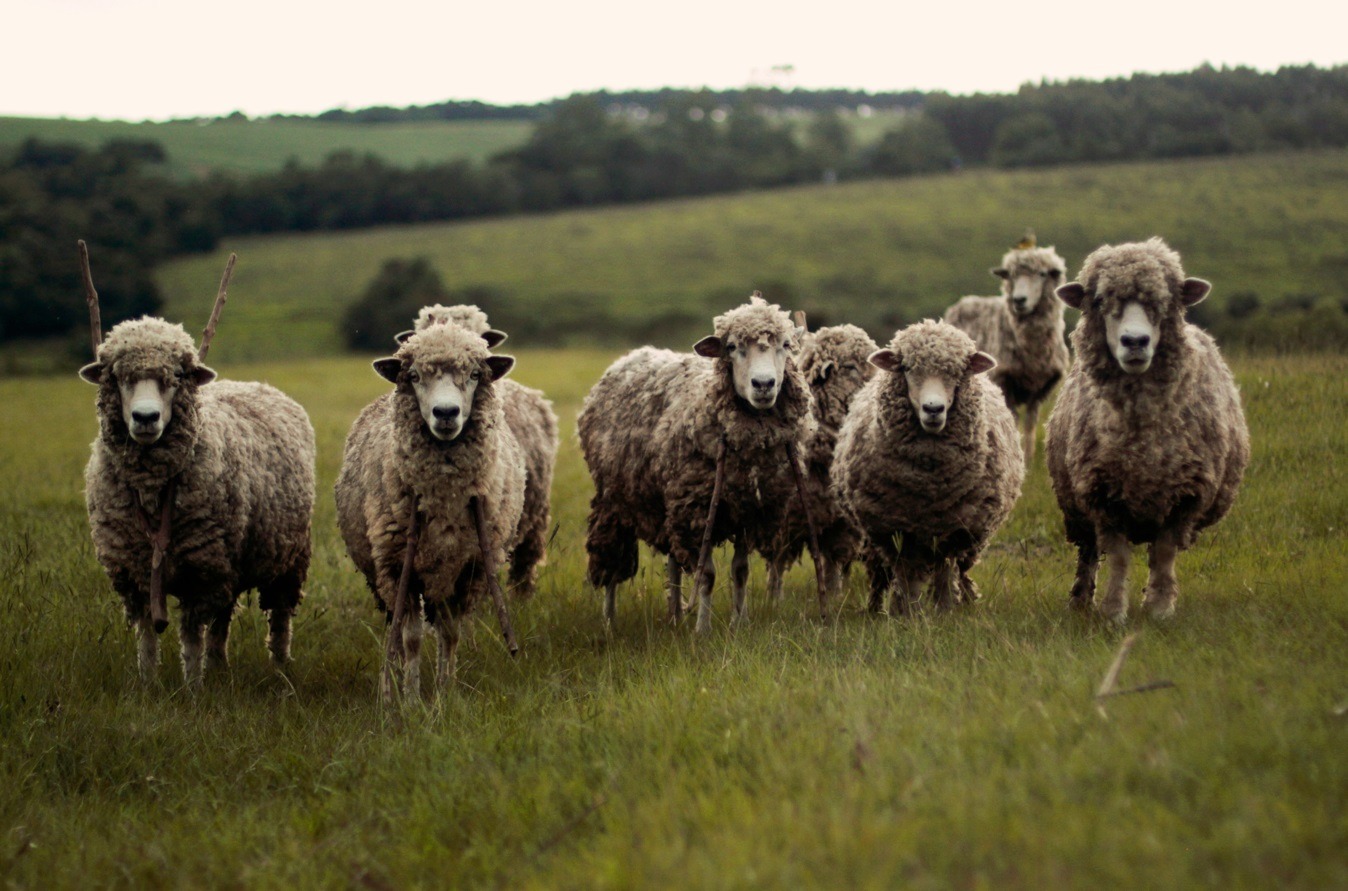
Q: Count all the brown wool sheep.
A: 8